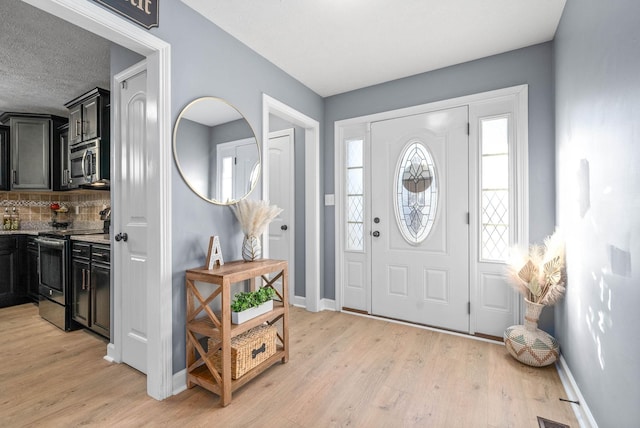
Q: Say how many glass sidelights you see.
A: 2